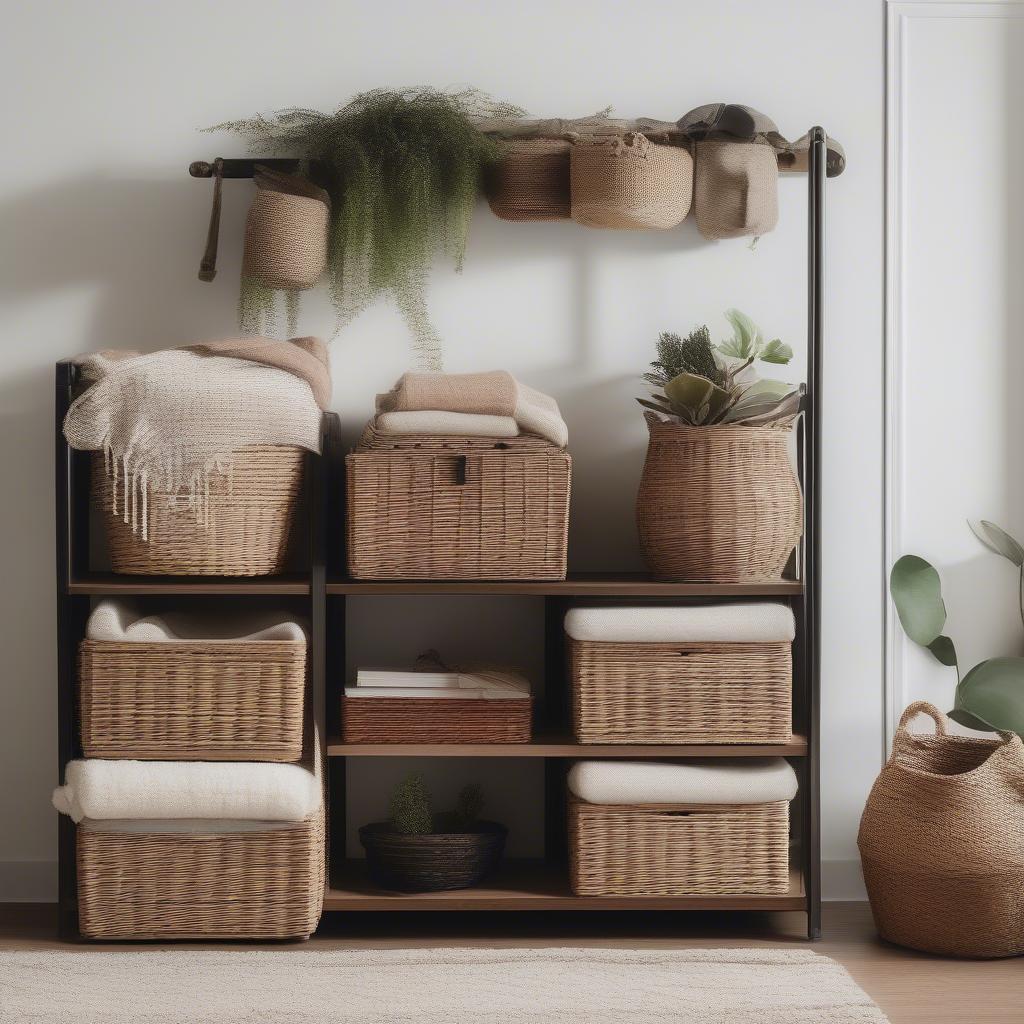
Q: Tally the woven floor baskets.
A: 1